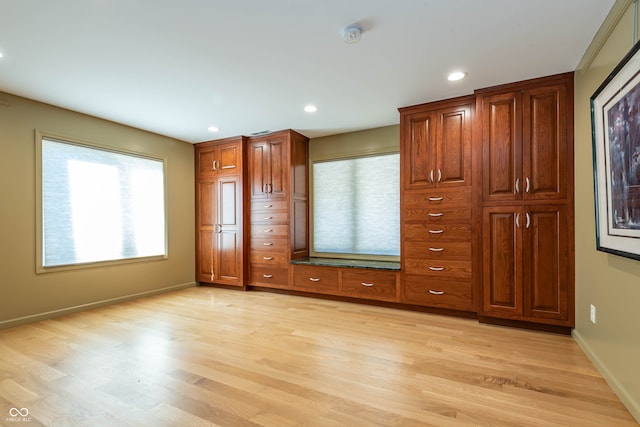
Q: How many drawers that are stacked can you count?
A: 12